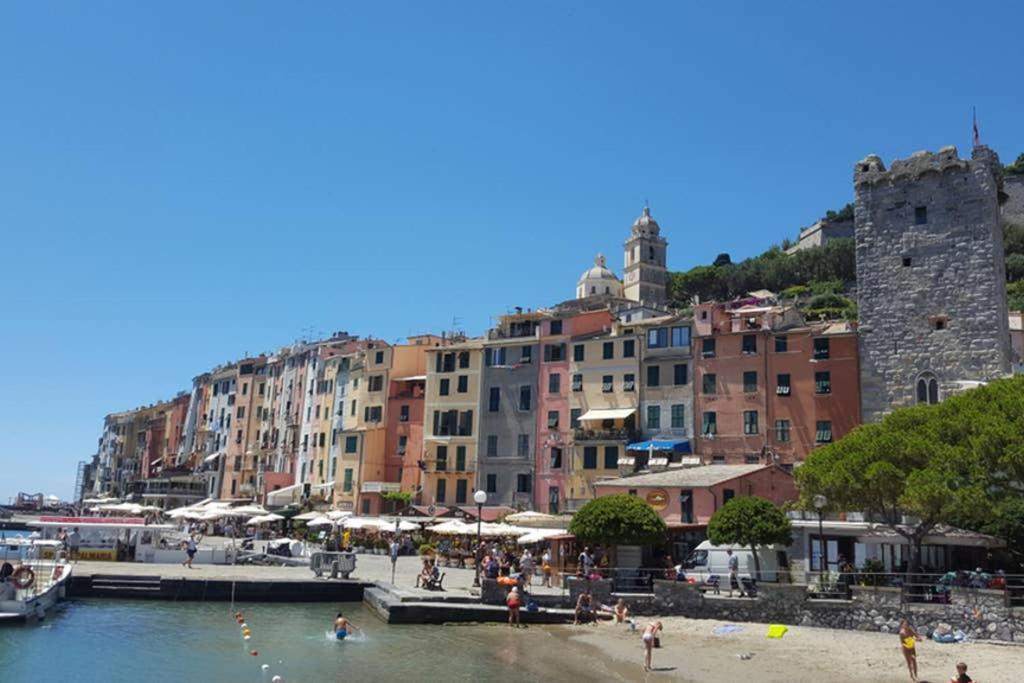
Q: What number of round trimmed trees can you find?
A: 2